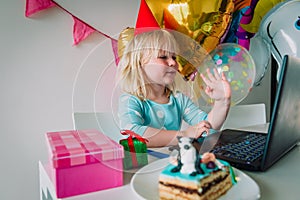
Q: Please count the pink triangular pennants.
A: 3